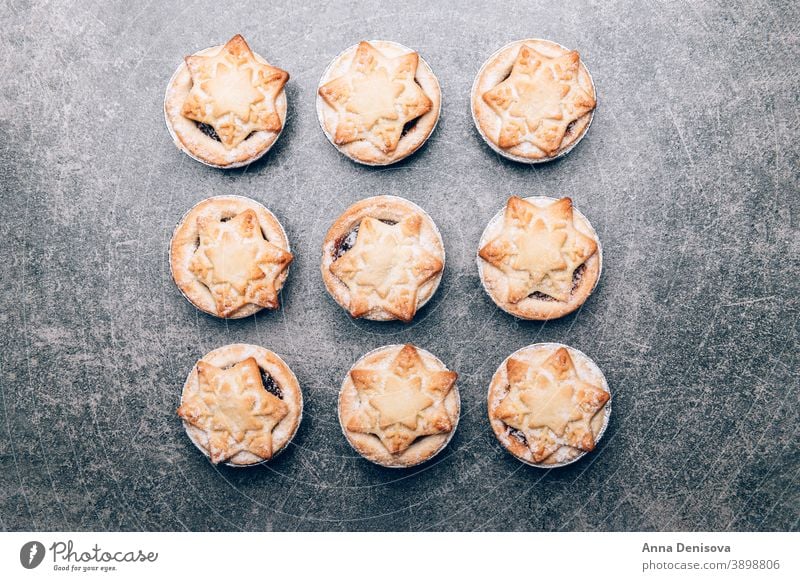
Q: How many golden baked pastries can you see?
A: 9